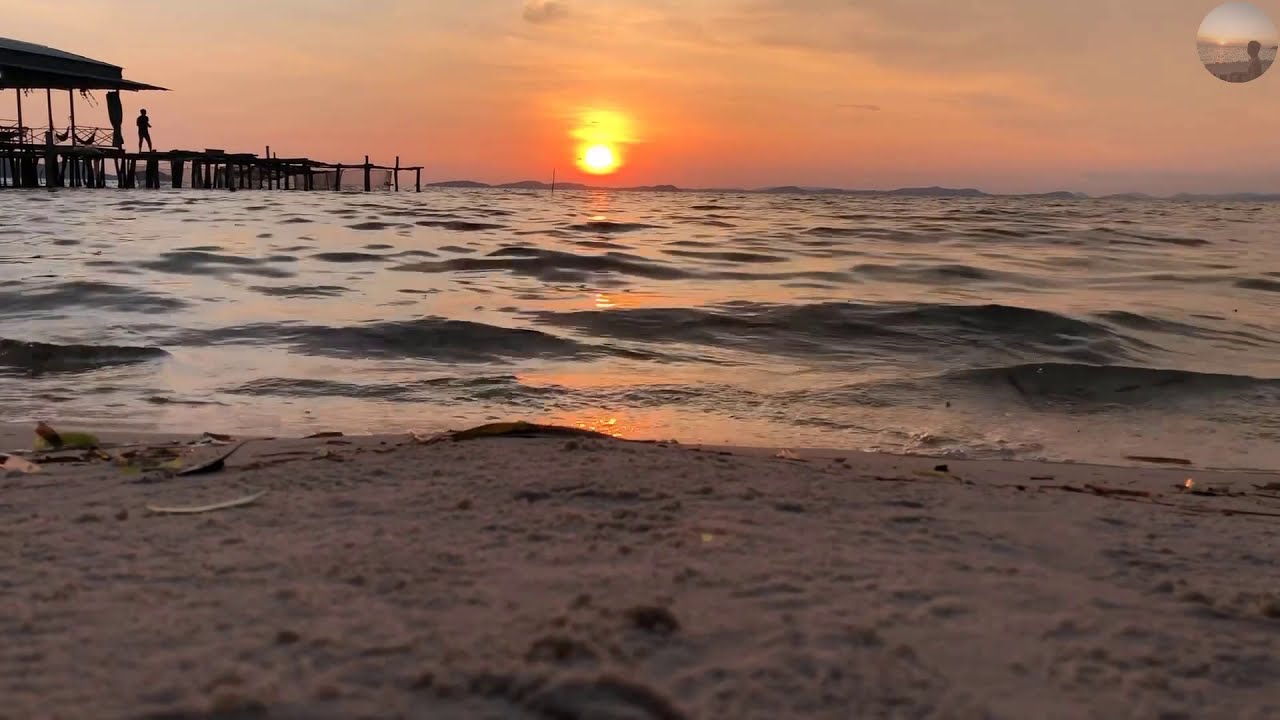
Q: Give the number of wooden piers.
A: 1